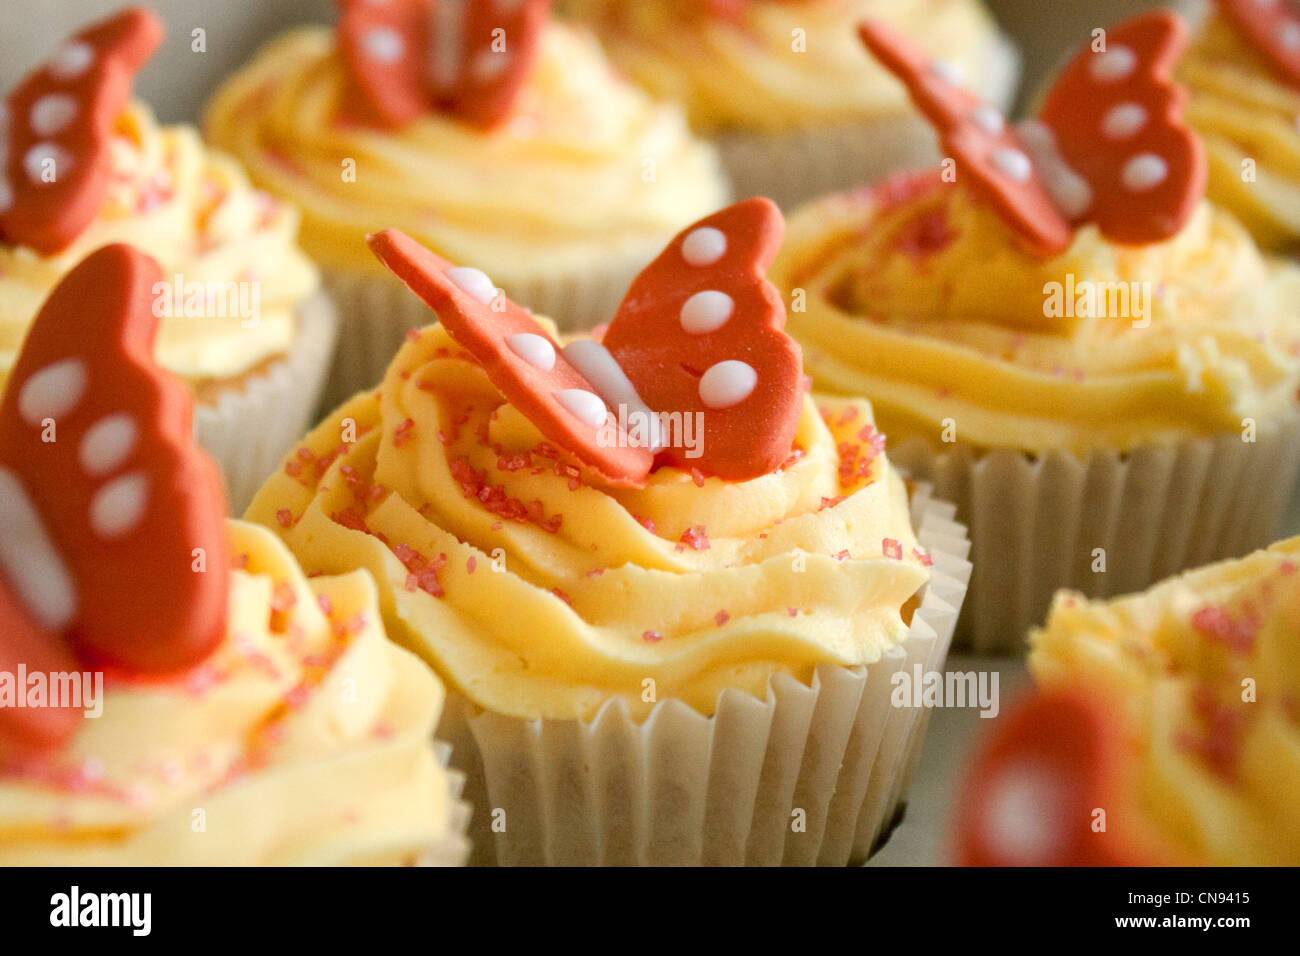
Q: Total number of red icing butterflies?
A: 7